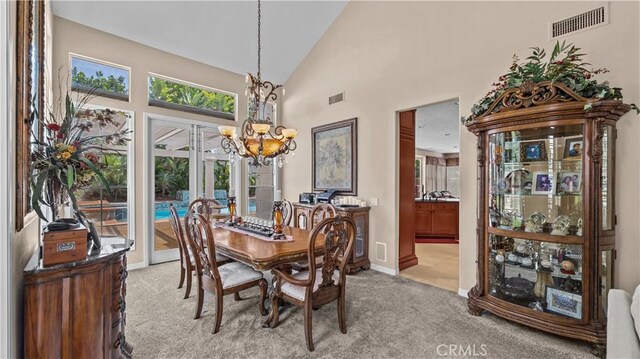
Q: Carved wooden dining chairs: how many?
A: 6